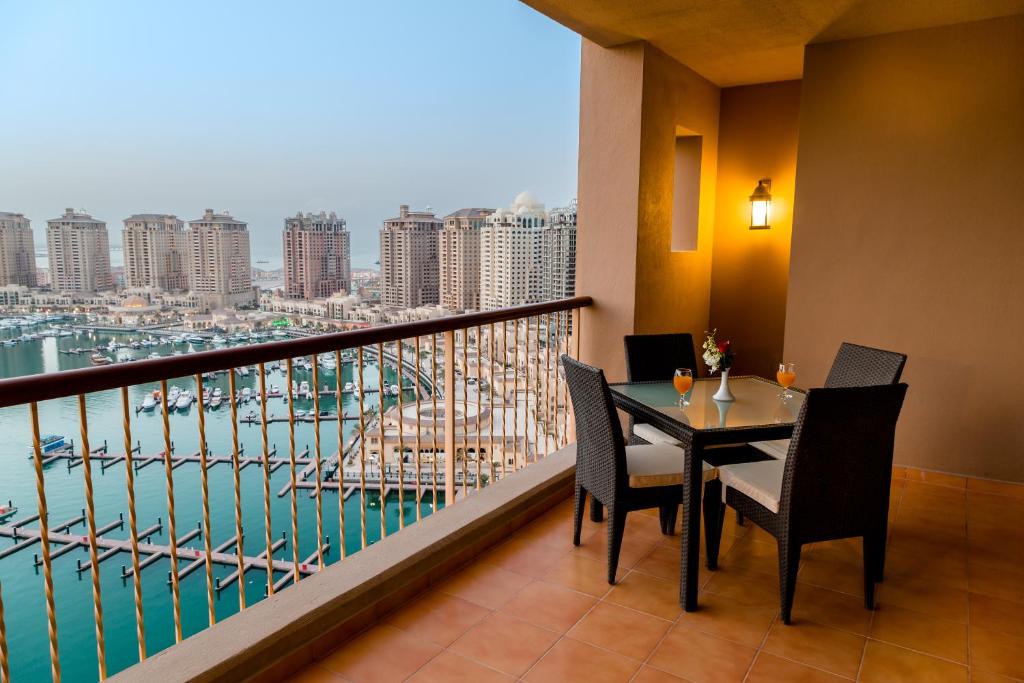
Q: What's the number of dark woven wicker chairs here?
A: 4